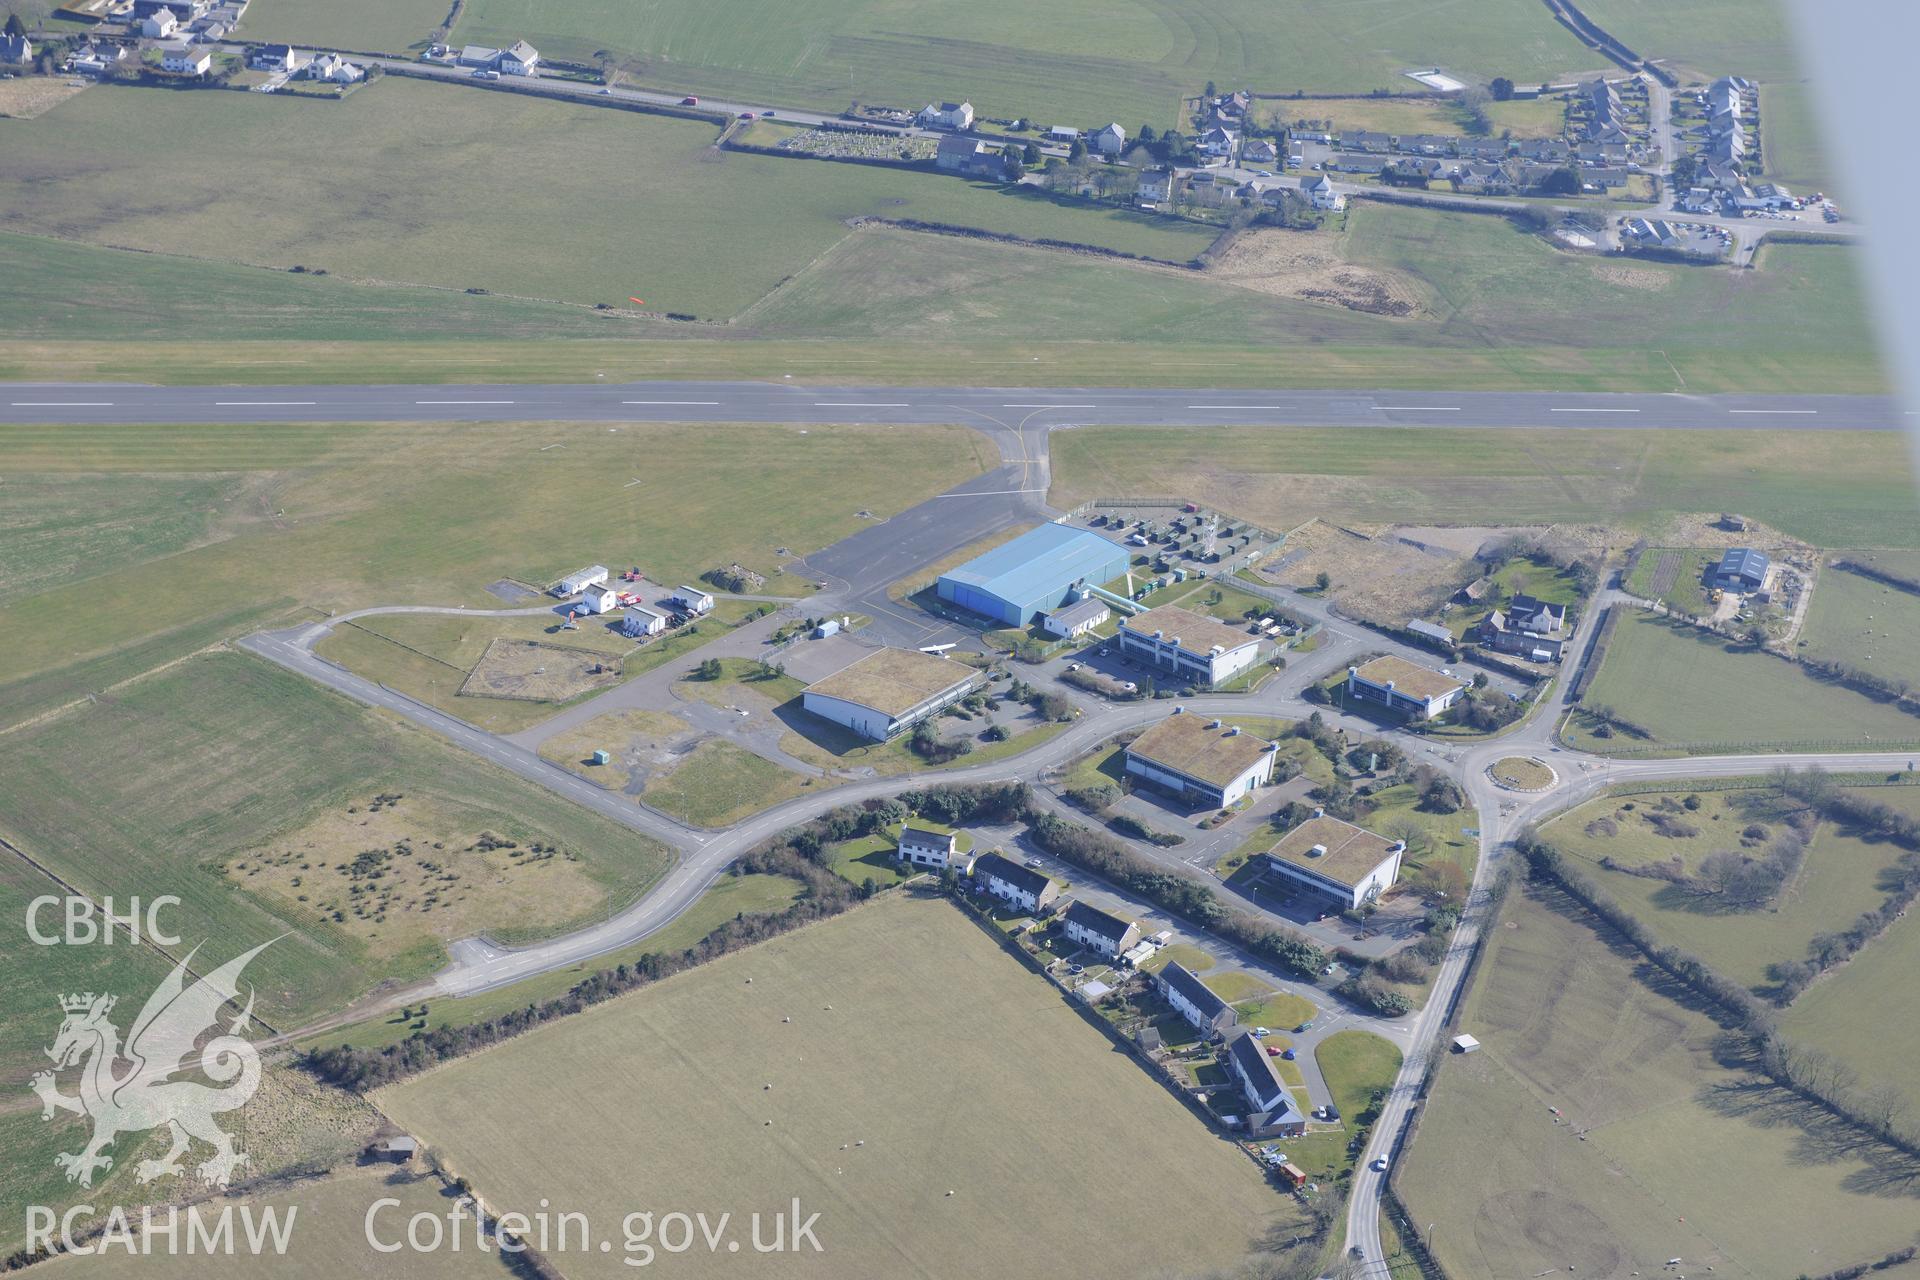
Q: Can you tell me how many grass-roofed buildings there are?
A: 5